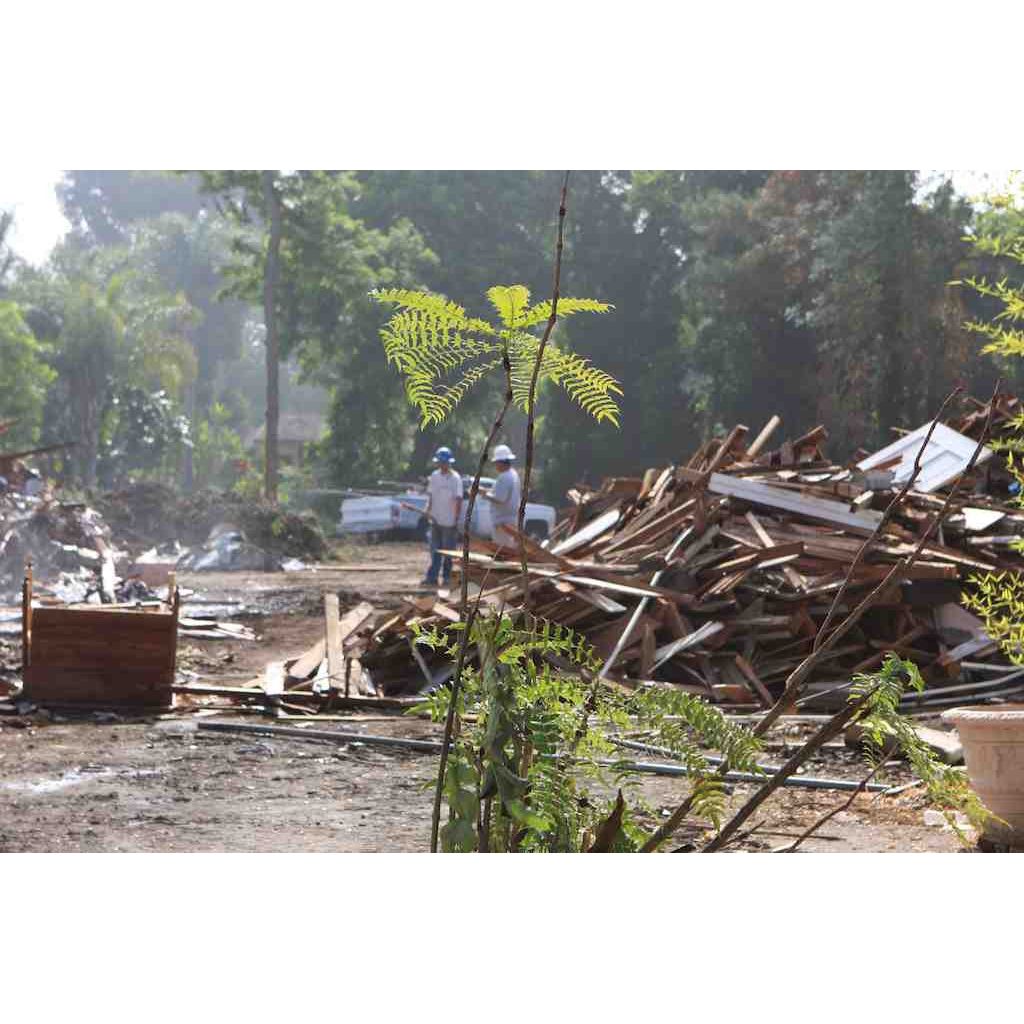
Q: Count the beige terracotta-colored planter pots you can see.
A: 1